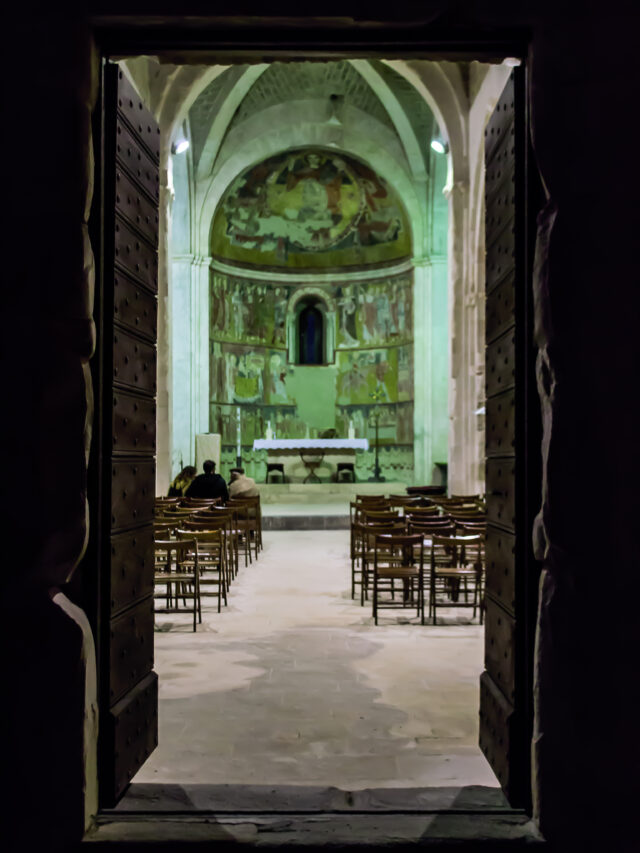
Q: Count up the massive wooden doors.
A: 2